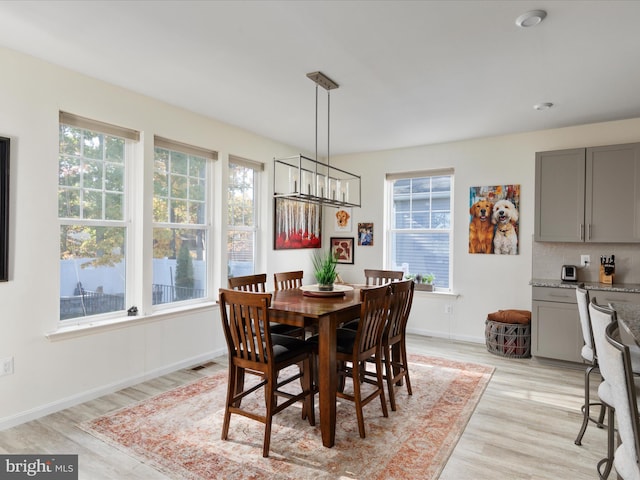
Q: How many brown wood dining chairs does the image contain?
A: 6